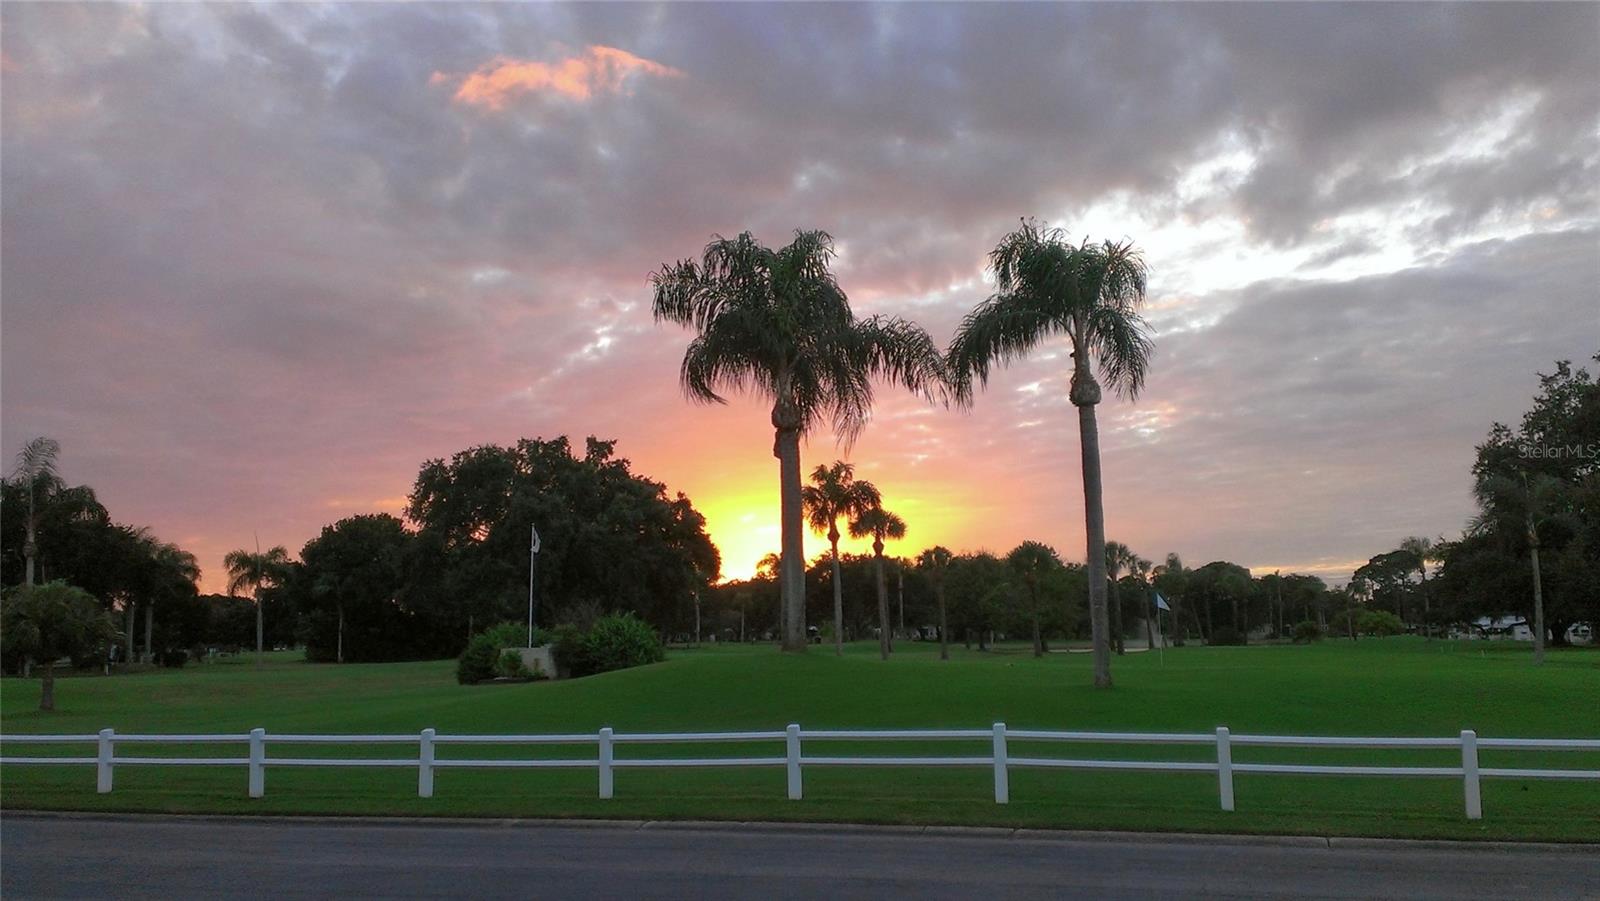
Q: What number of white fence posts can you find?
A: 8